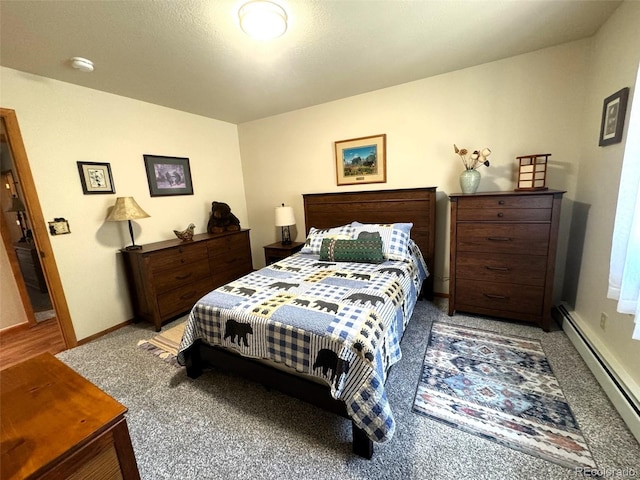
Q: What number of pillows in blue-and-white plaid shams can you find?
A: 2